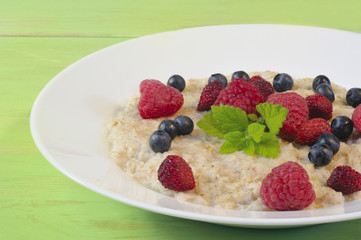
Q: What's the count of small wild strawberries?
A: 6